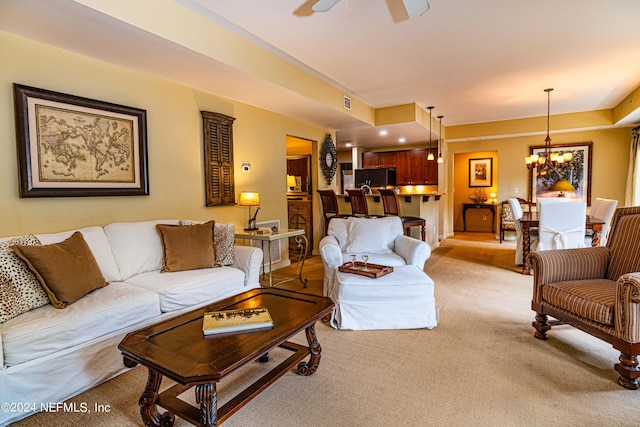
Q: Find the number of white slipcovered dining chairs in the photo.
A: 4